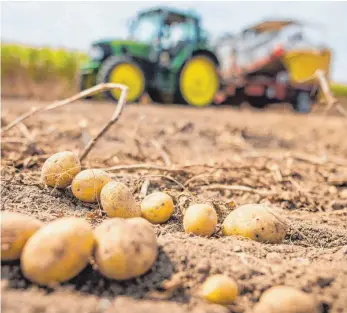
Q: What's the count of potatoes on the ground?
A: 11